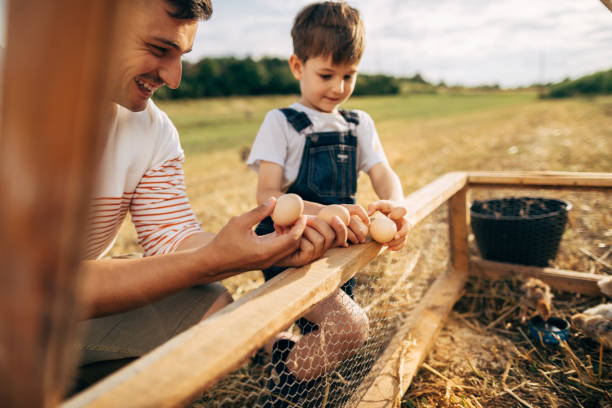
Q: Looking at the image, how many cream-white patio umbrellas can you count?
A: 0